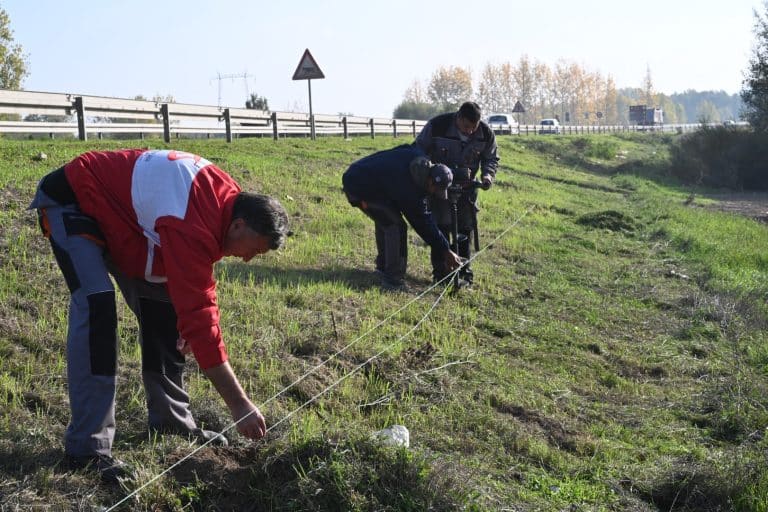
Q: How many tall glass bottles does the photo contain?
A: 0